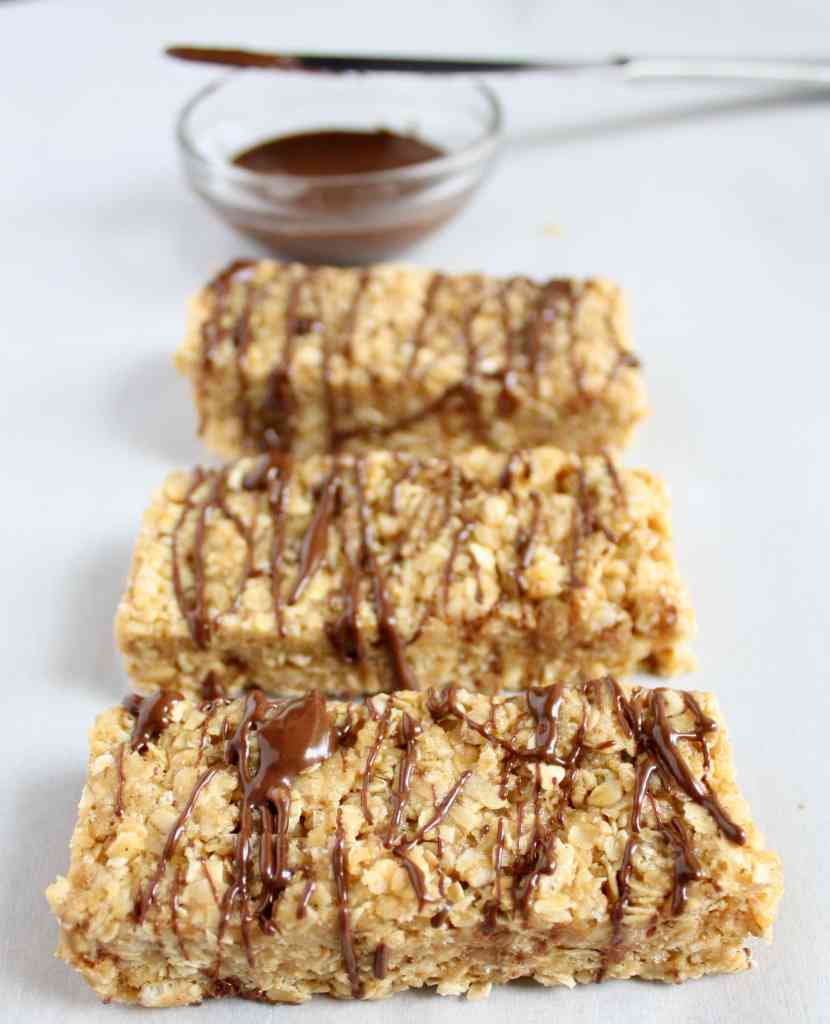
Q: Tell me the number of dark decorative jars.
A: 0